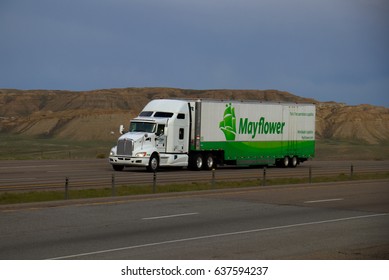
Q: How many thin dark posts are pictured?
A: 7